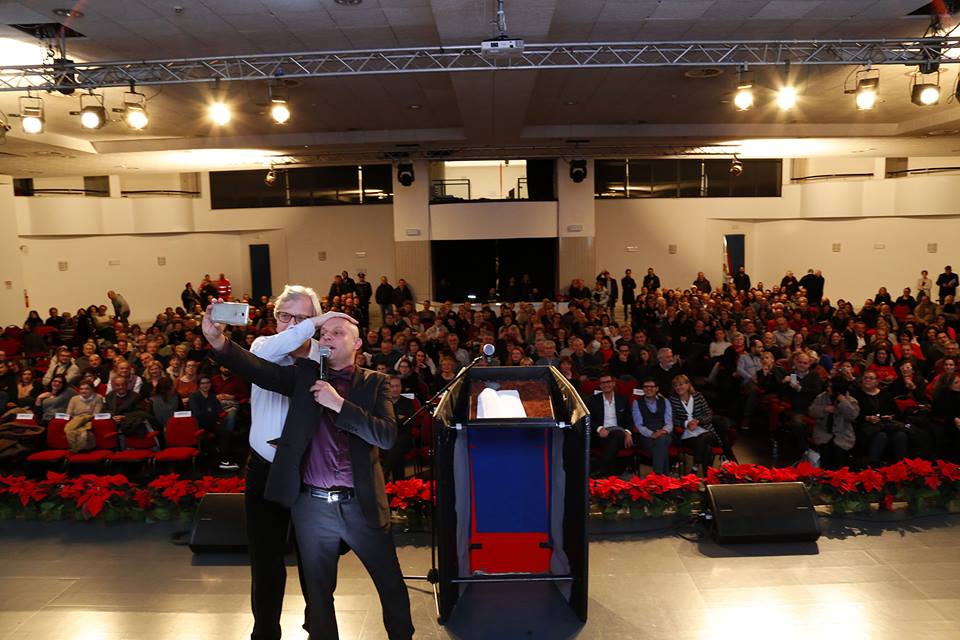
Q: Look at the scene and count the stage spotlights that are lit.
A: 9